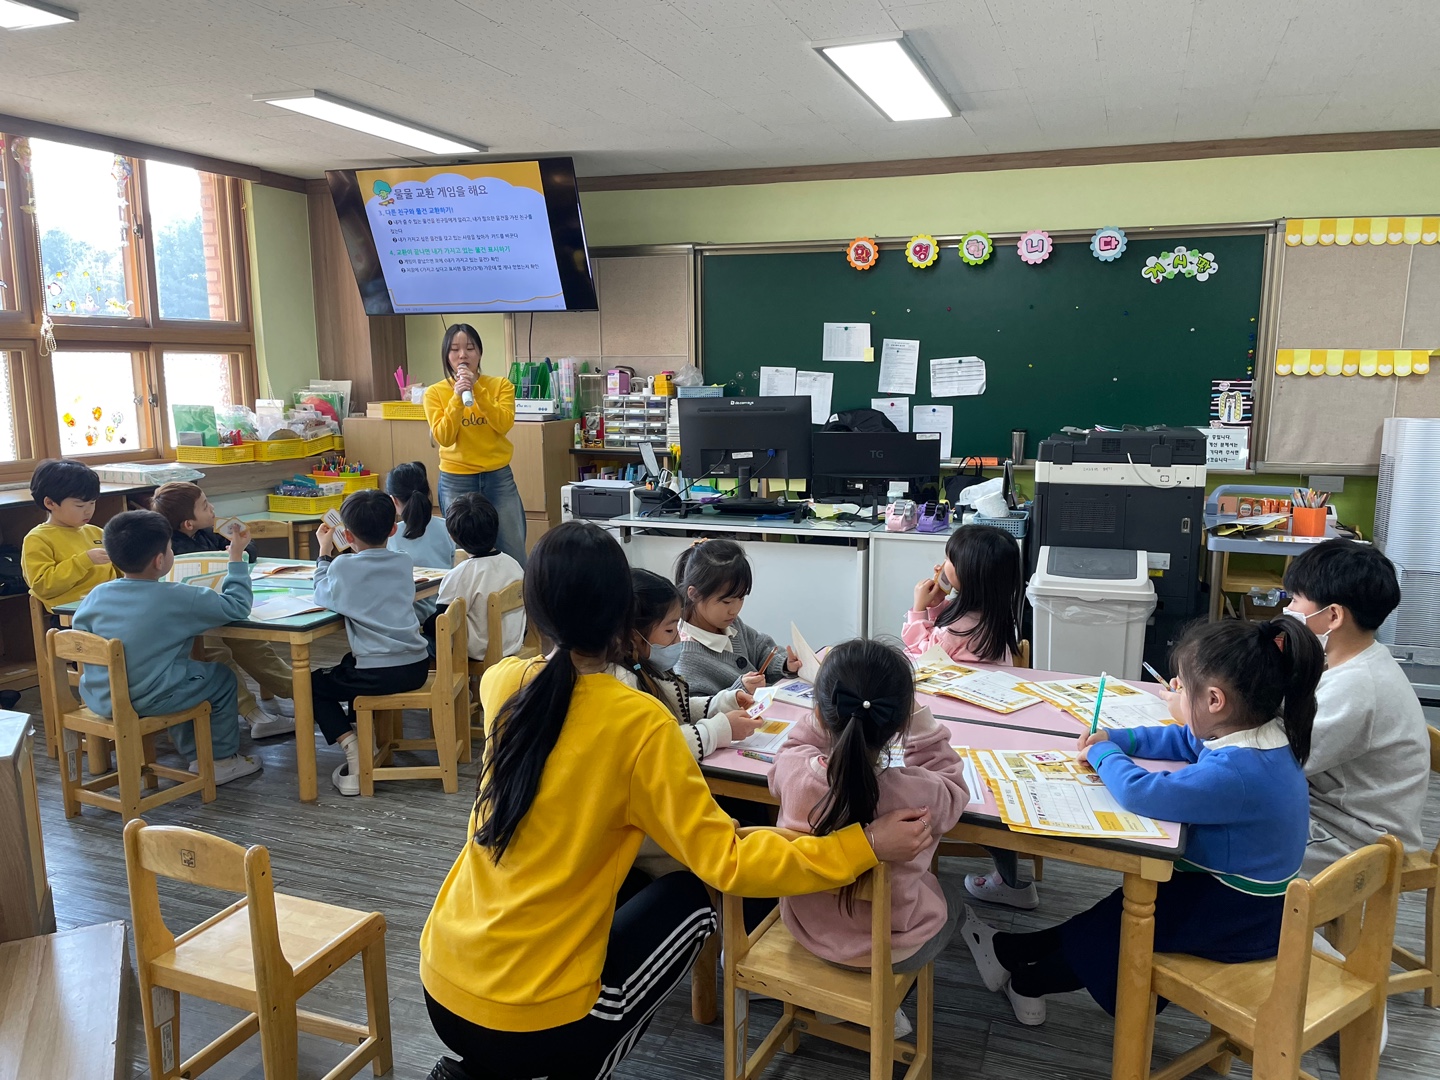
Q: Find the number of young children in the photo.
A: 12